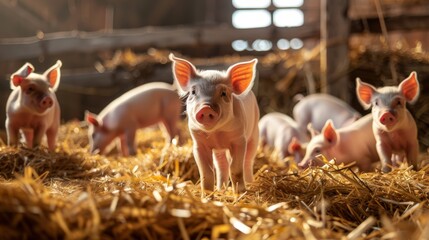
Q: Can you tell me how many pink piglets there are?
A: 7